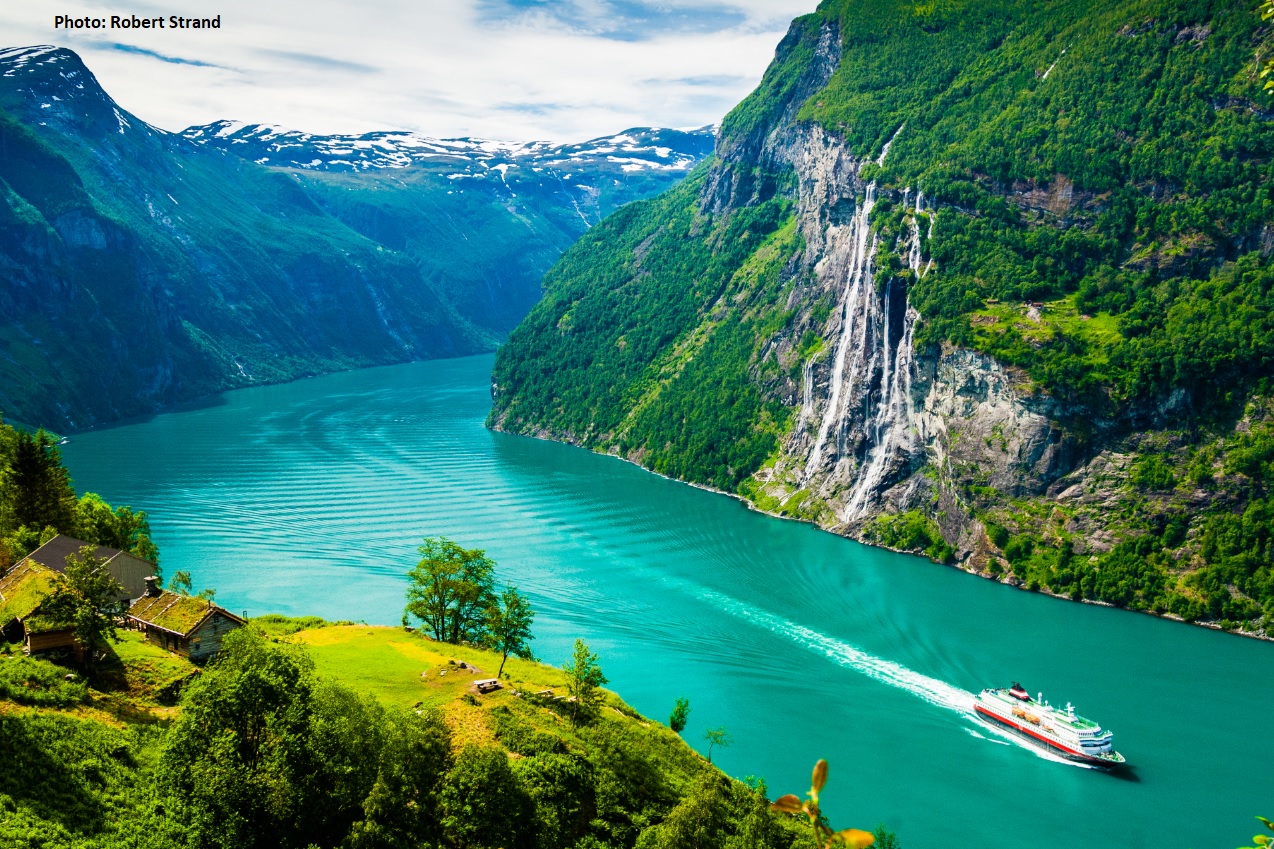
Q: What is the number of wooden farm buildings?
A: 3